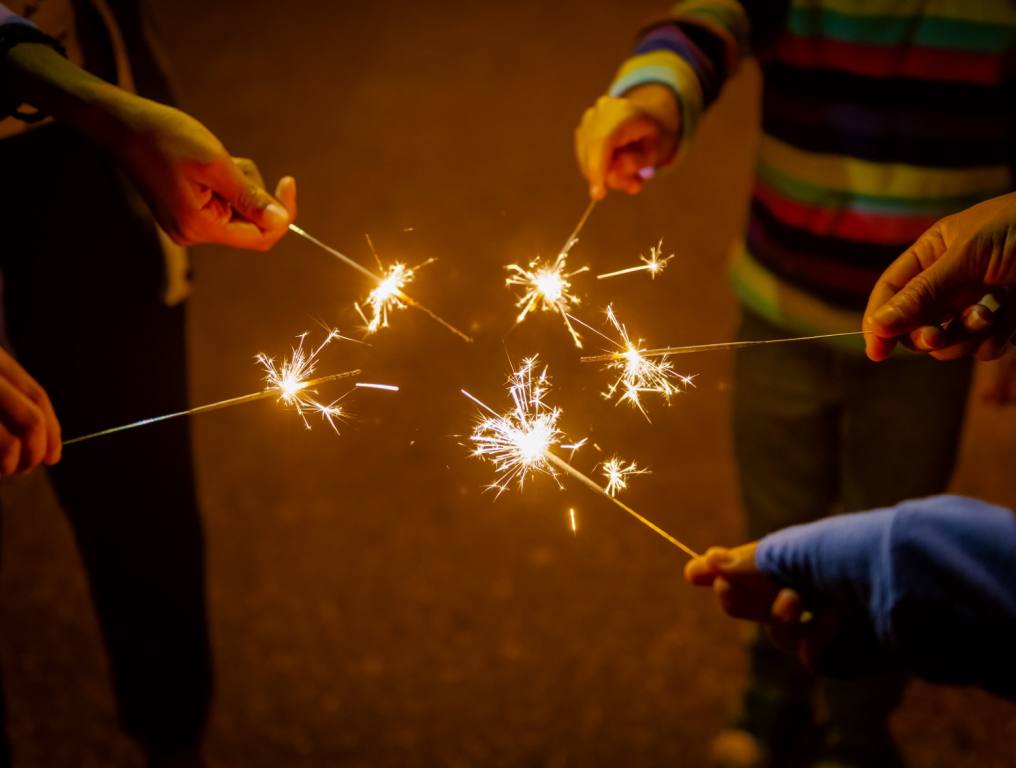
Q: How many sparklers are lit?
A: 5